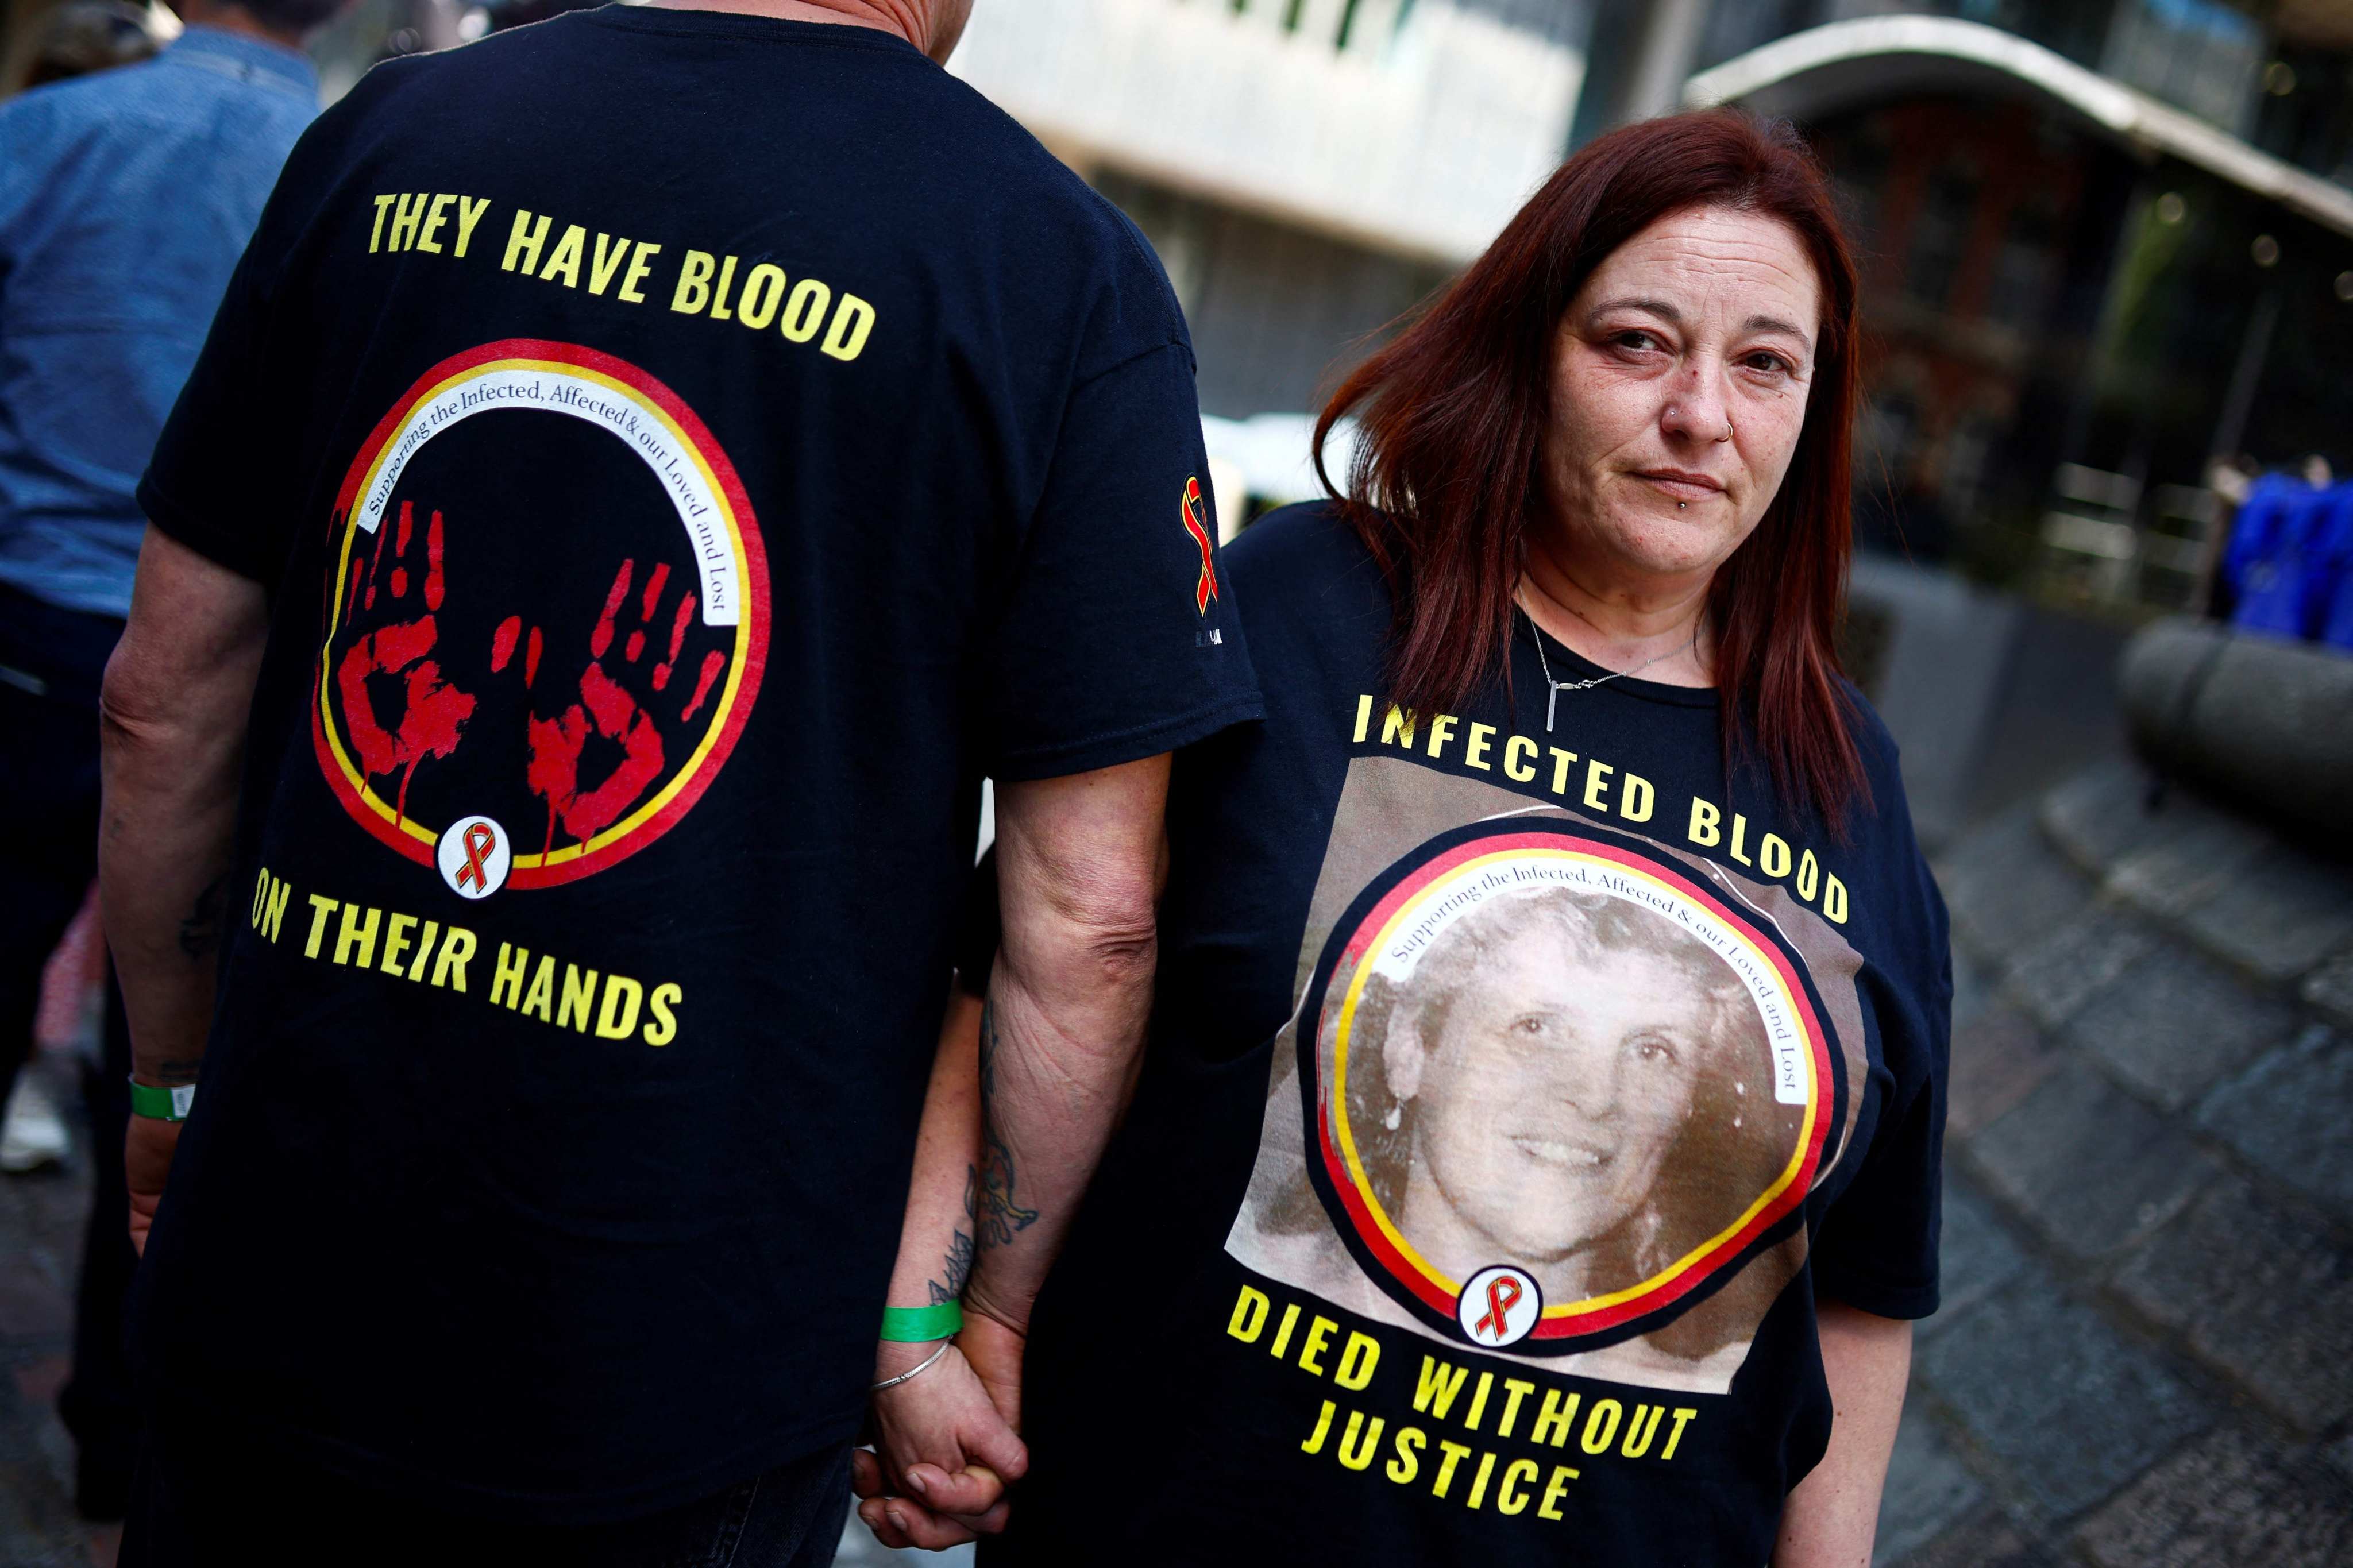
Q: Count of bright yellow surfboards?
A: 0